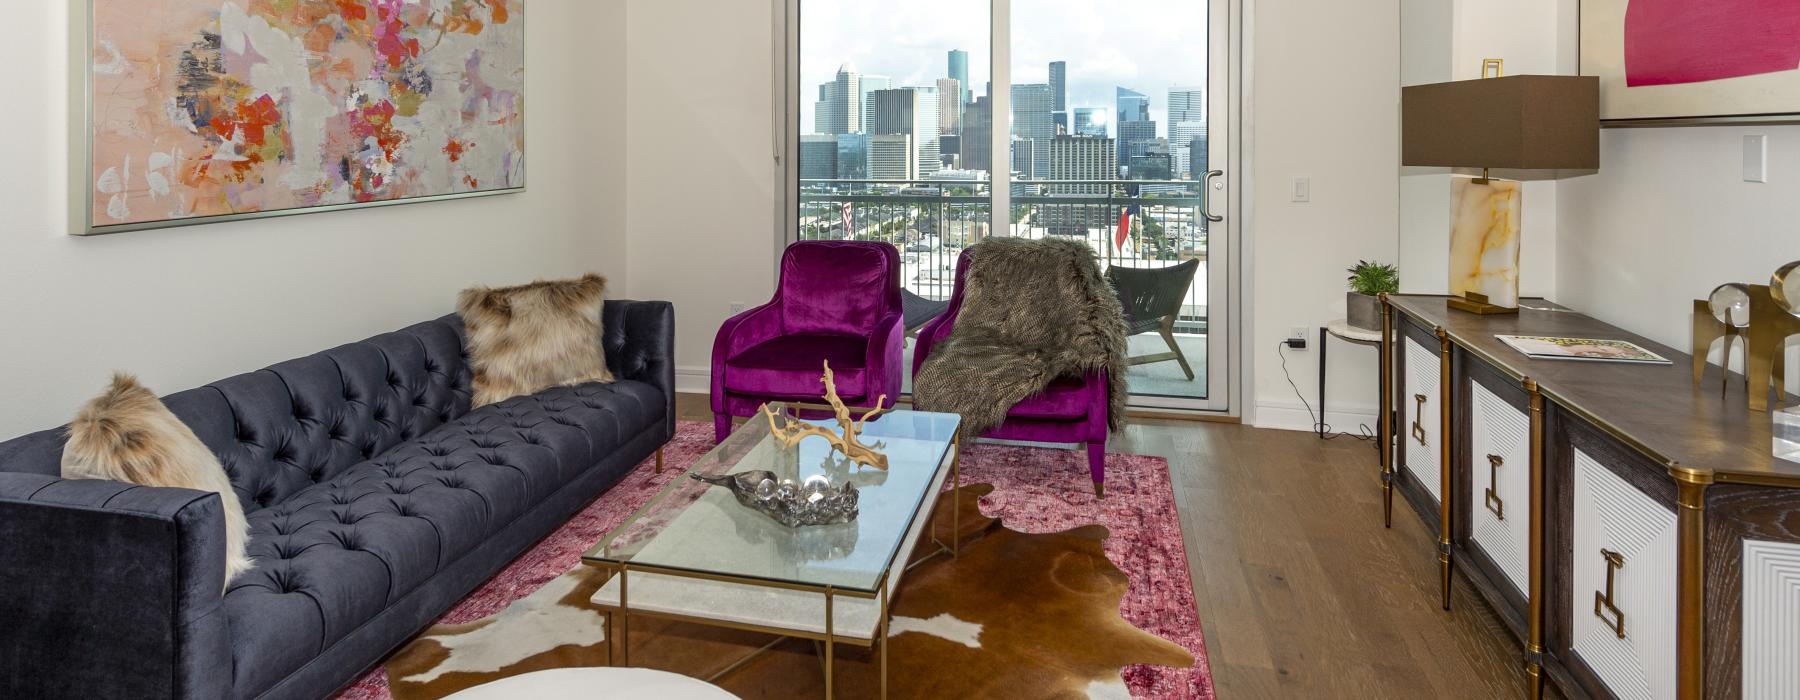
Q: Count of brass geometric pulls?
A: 3